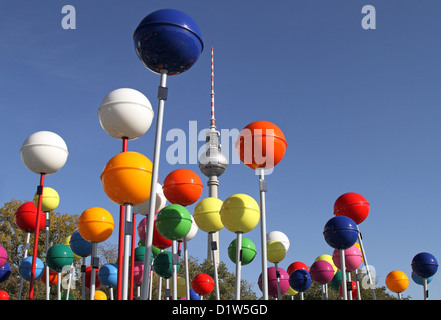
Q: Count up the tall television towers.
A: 1